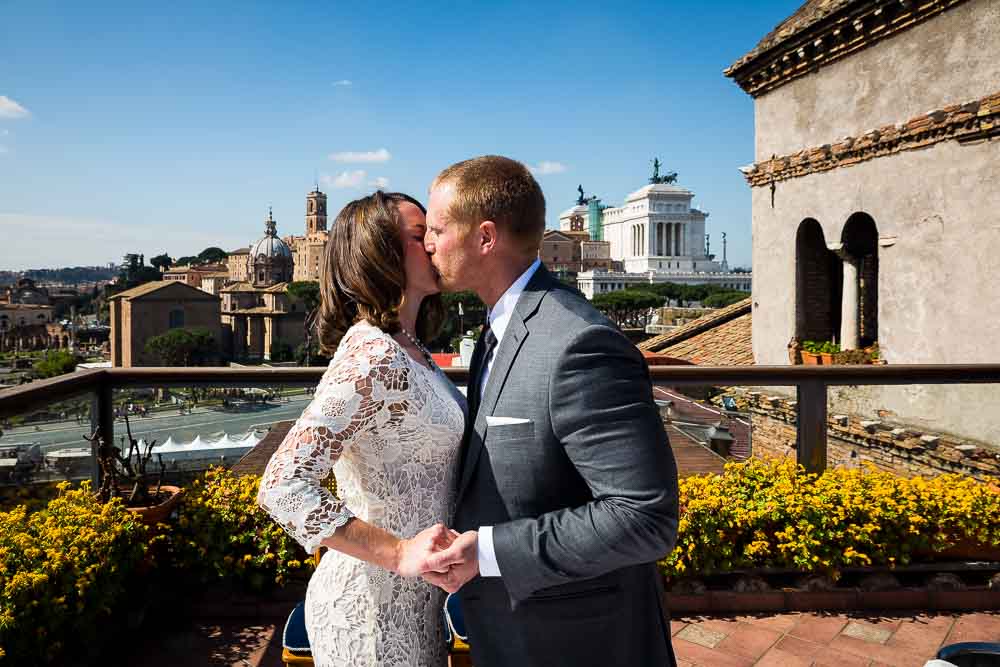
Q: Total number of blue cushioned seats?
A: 2